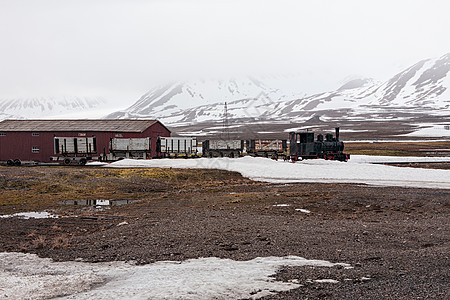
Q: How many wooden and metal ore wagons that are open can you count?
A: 5